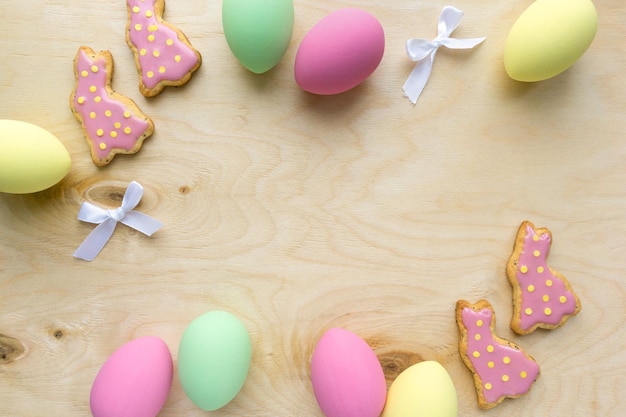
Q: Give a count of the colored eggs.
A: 8